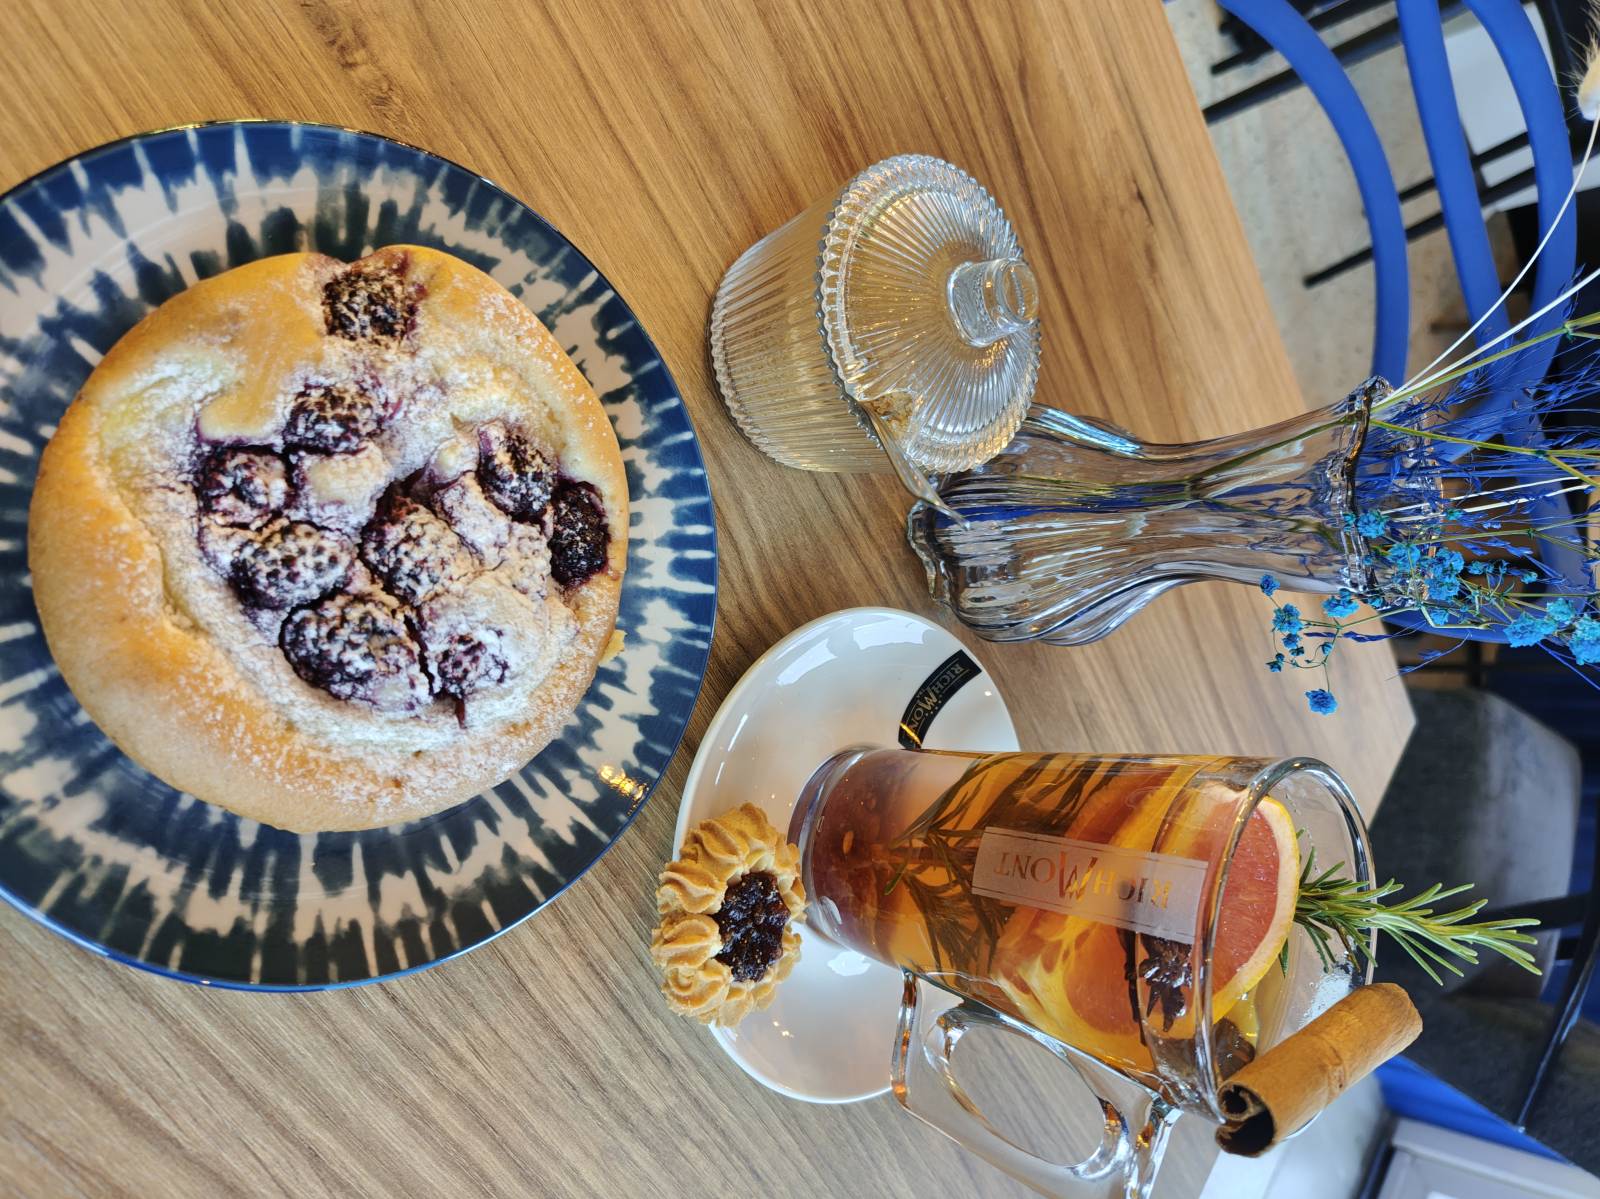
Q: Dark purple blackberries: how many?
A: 9